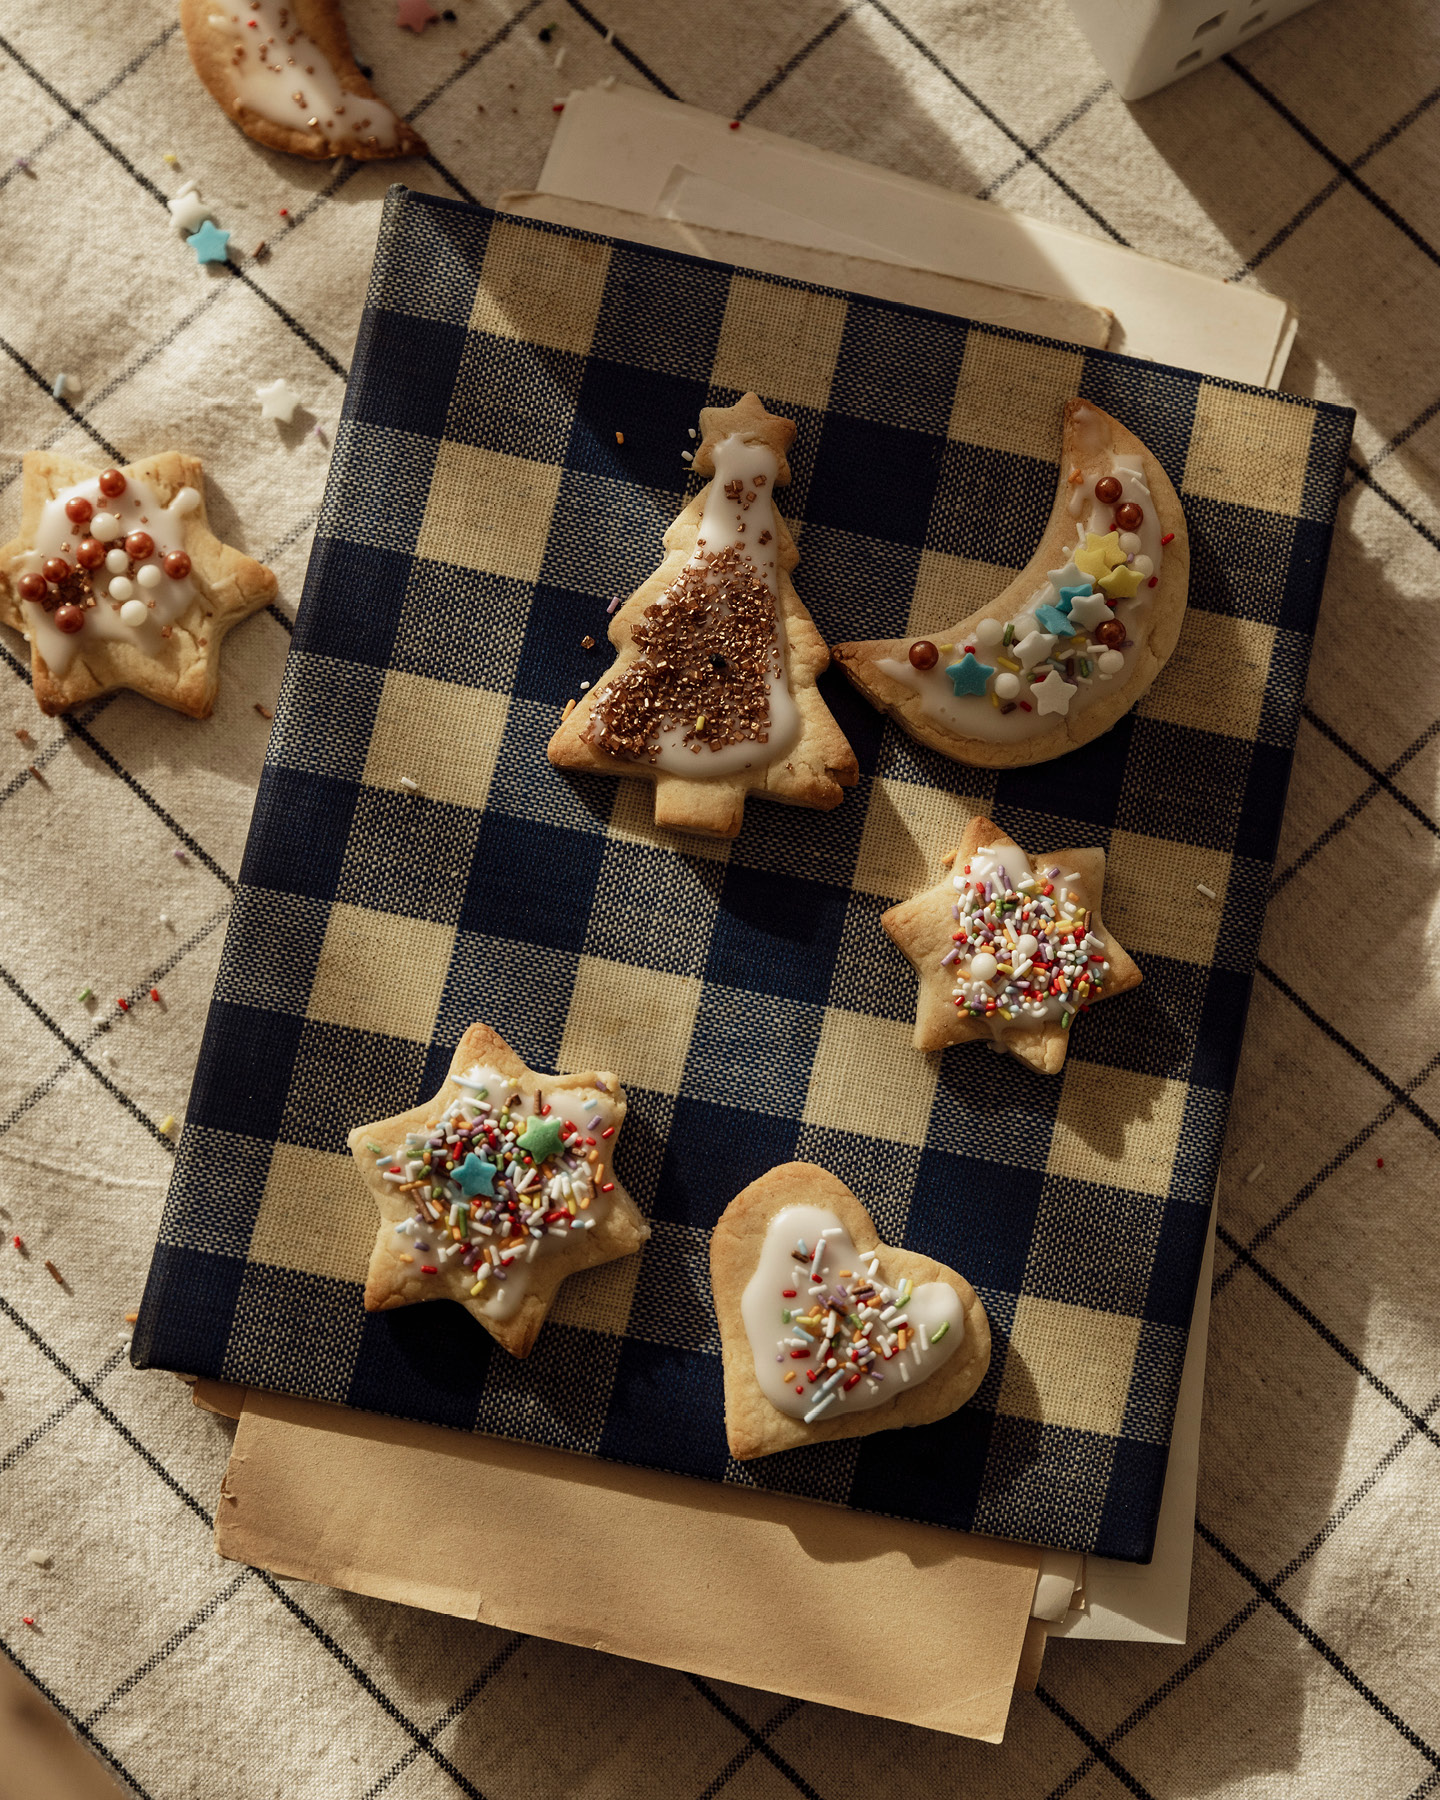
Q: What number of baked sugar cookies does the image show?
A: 7